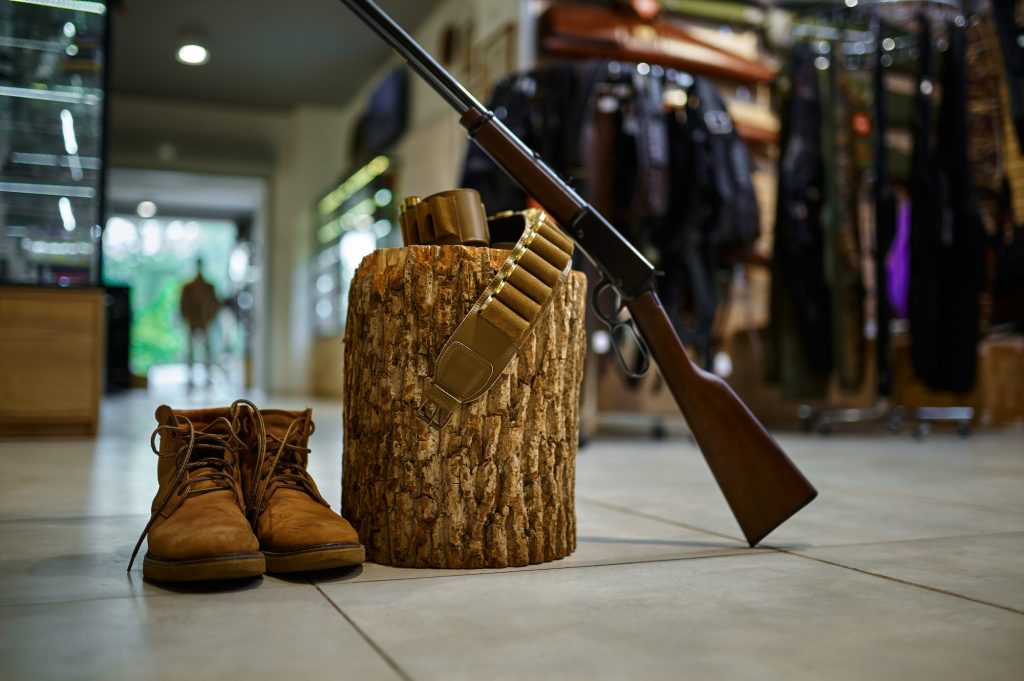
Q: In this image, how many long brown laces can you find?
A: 2